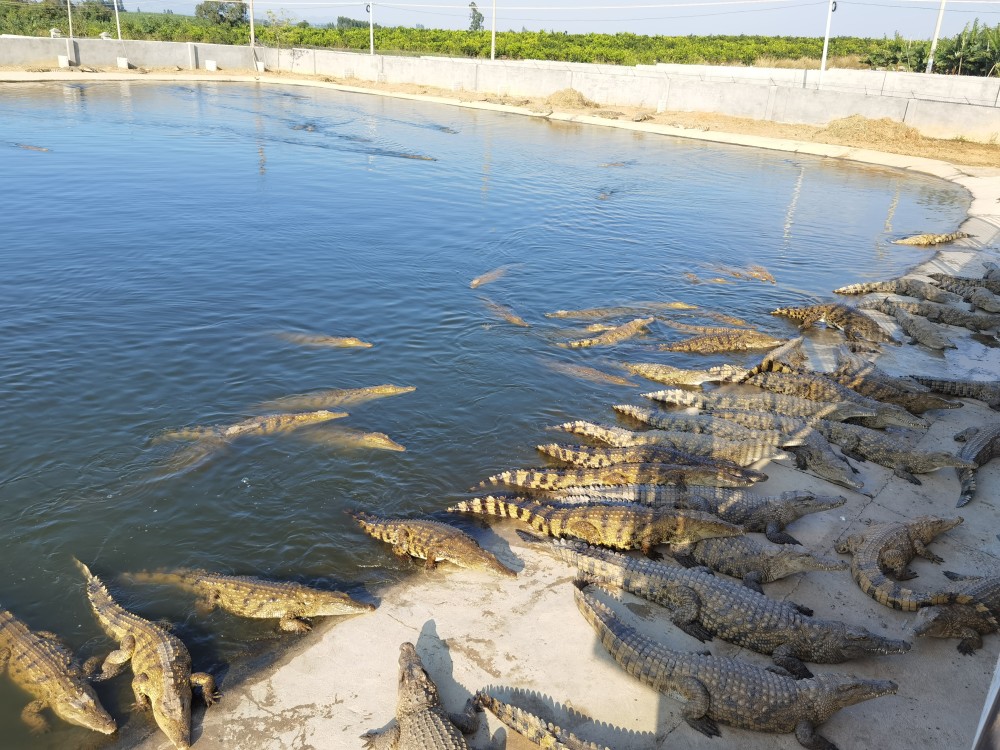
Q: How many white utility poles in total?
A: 7